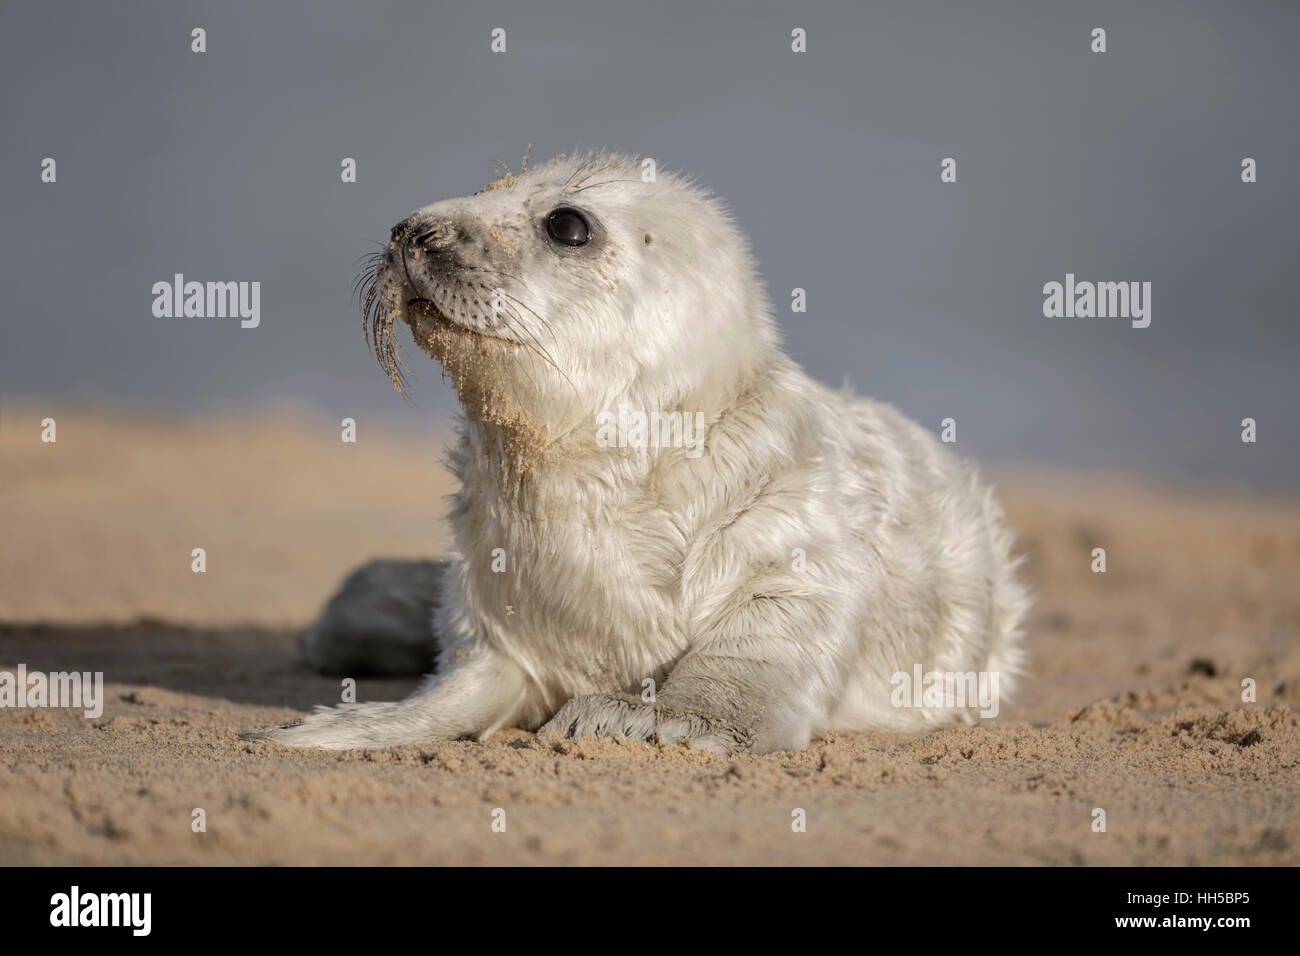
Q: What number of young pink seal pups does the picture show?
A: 0